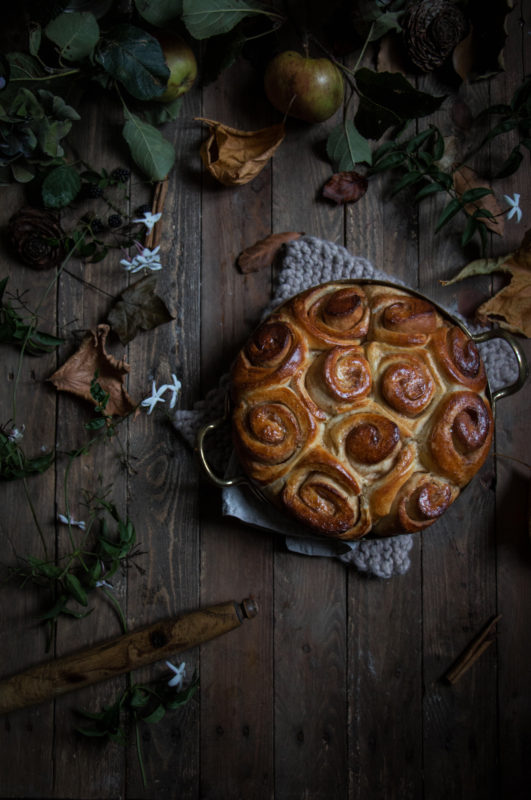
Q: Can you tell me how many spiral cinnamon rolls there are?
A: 11